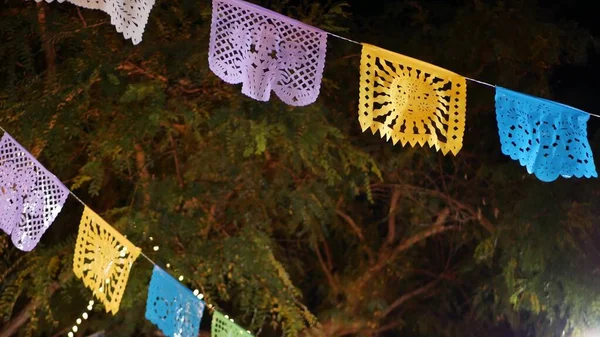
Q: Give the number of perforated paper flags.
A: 8